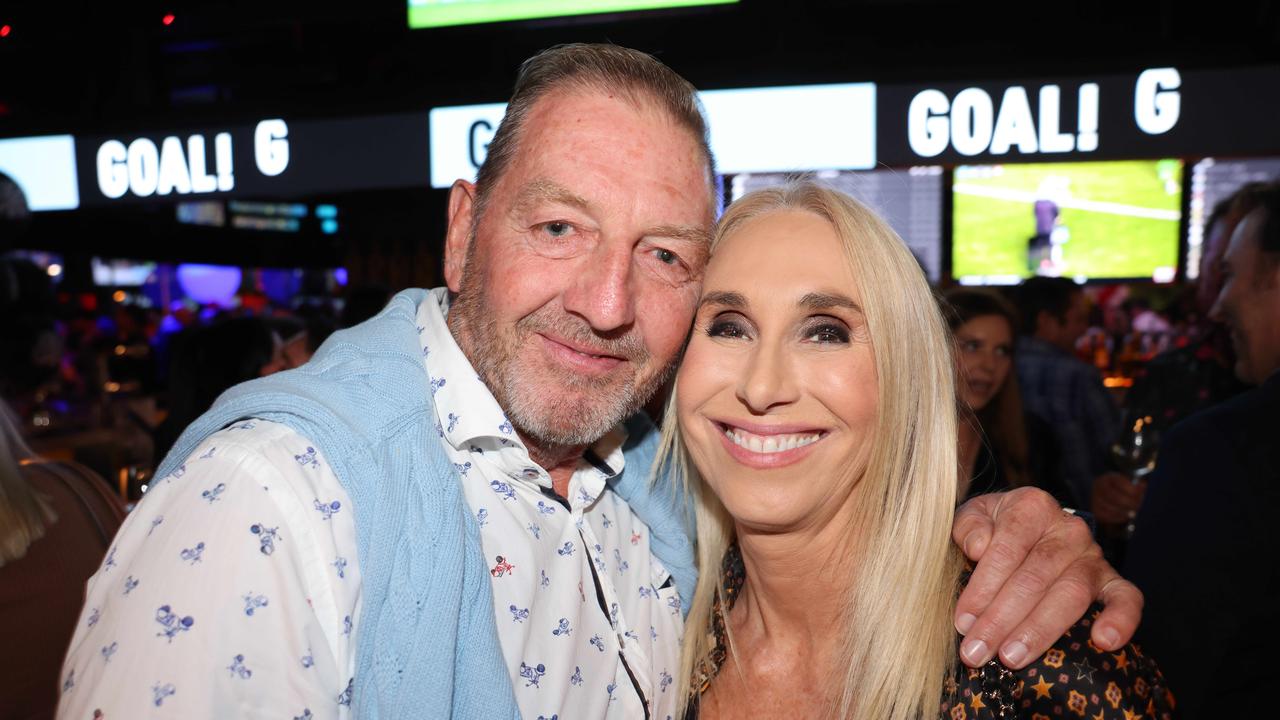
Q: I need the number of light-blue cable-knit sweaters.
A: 1